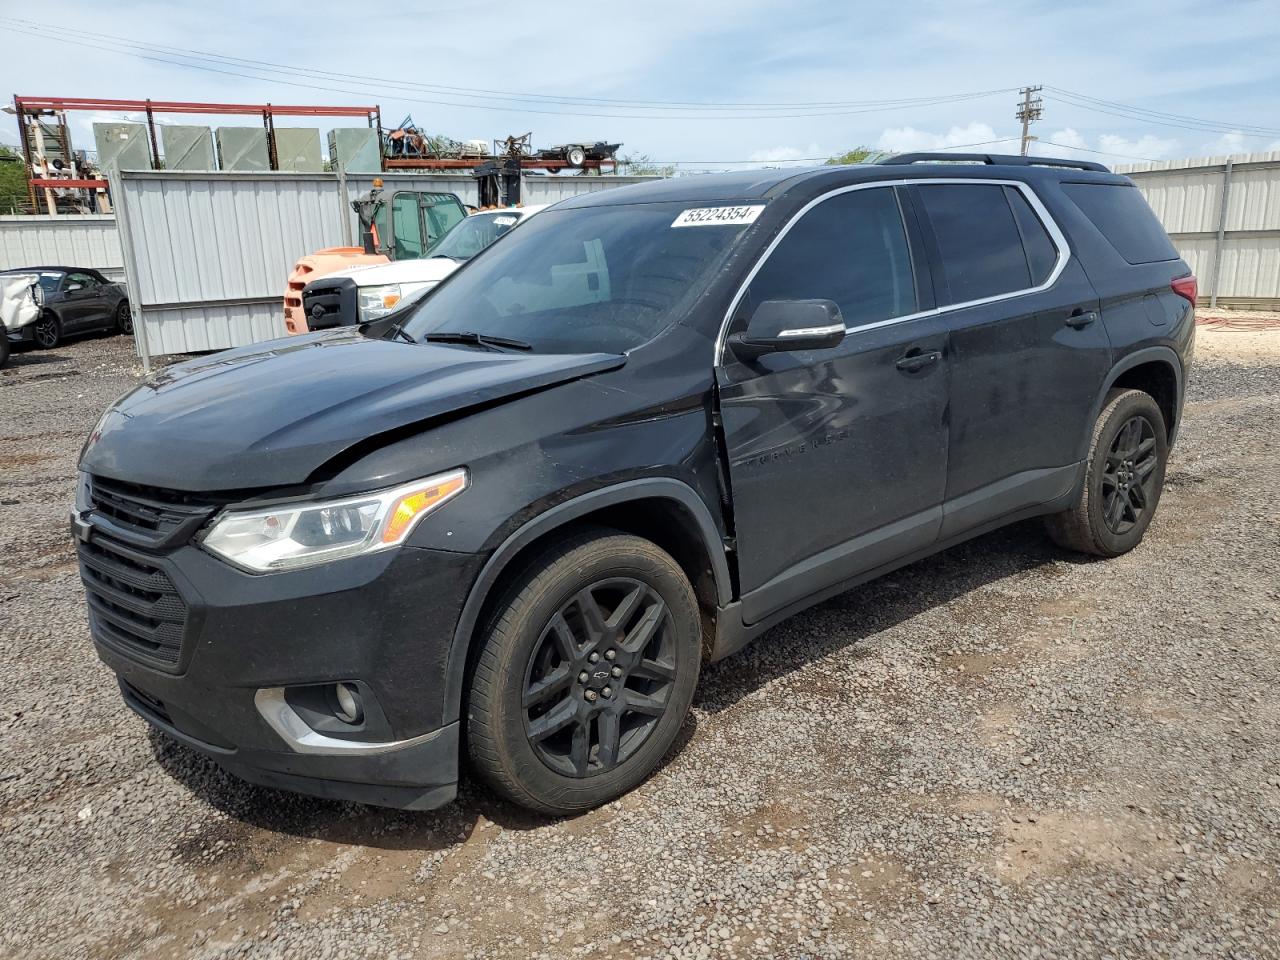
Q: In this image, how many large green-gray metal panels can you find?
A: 5